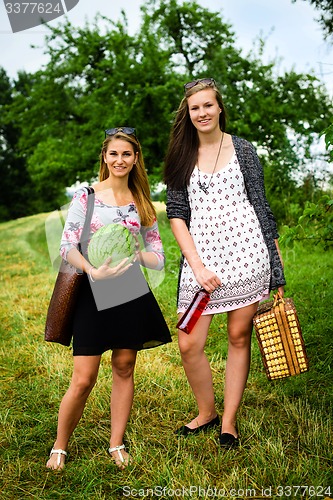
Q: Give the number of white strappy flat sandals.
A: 2